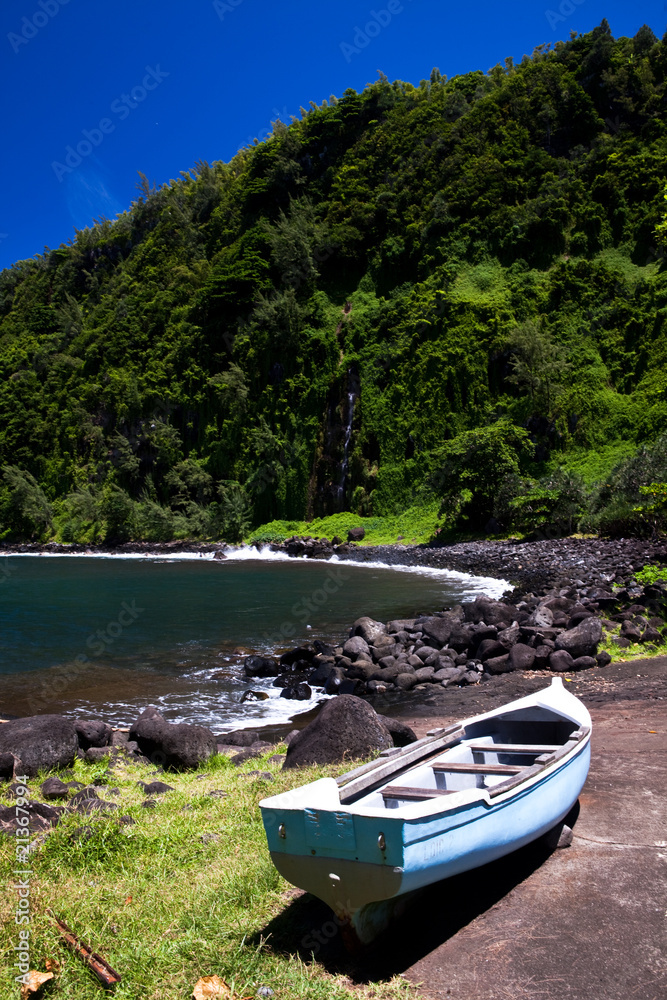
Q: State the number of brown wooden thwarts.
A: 3